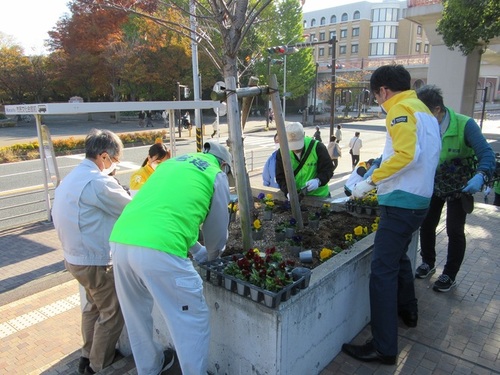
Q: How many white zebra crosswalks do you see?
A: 1